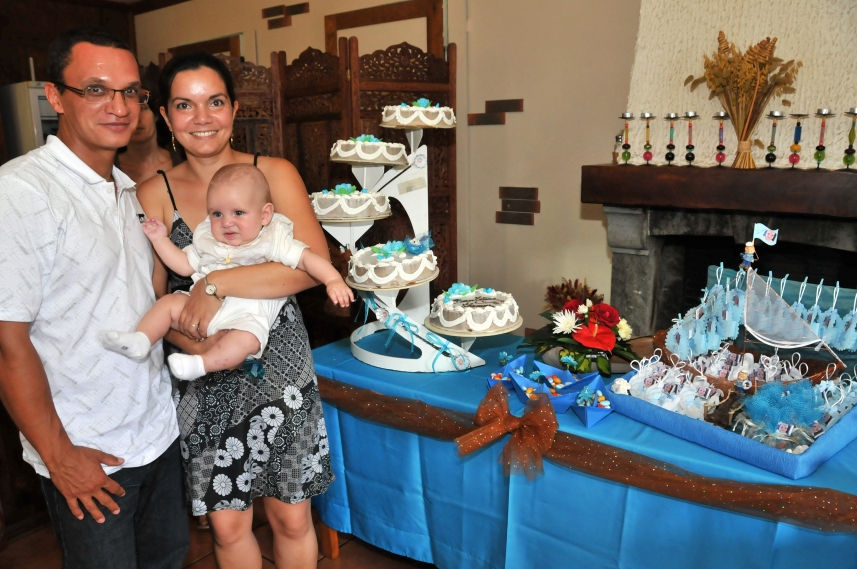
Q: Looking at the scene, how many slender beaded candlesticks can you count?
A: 9